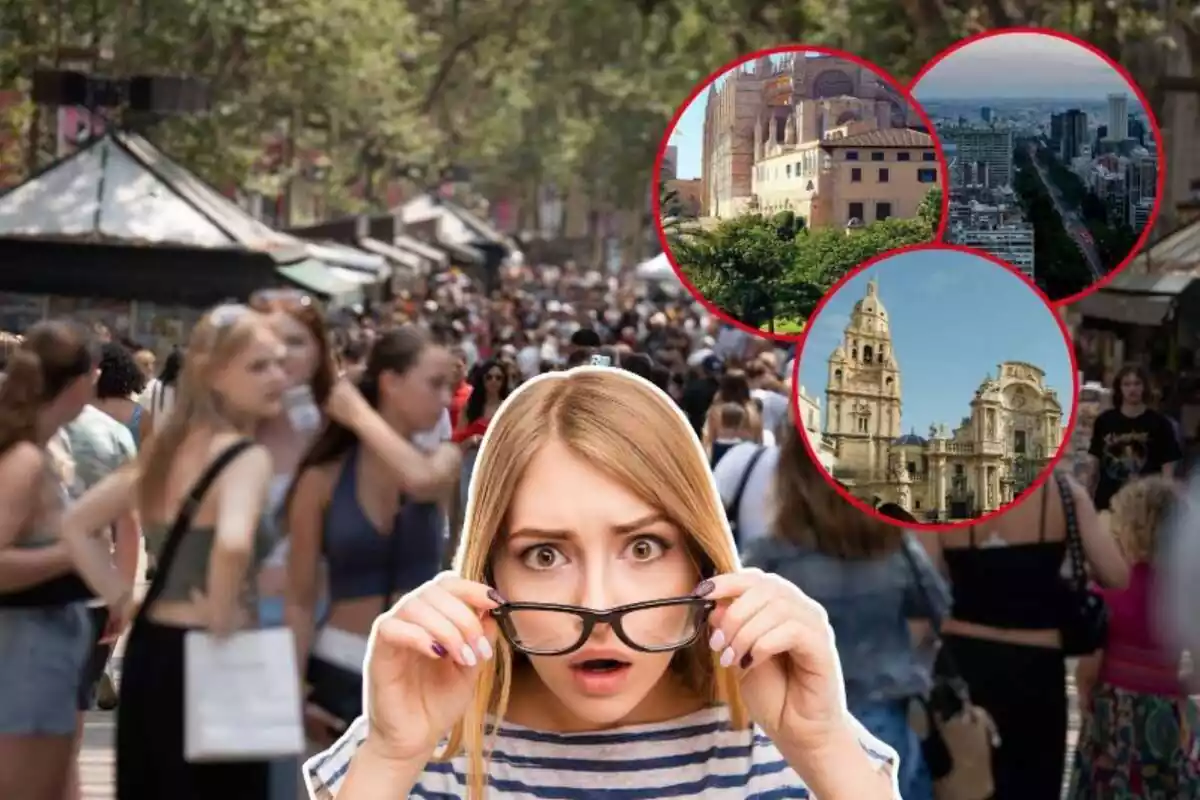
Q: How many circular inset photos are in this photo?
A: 3